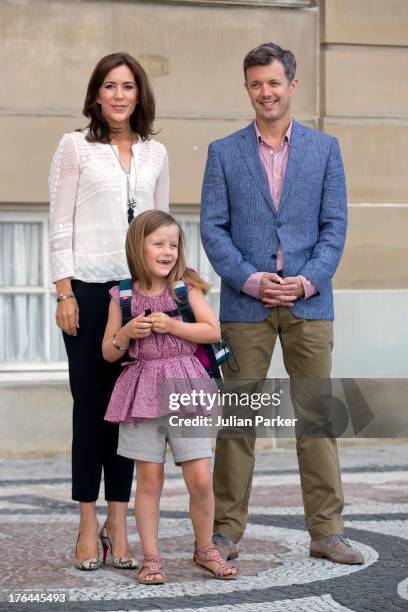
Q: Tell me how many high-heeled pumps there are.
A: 2